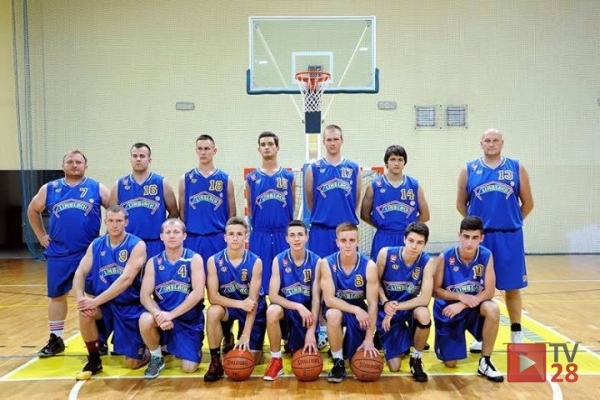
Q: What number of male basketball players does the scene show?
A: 14